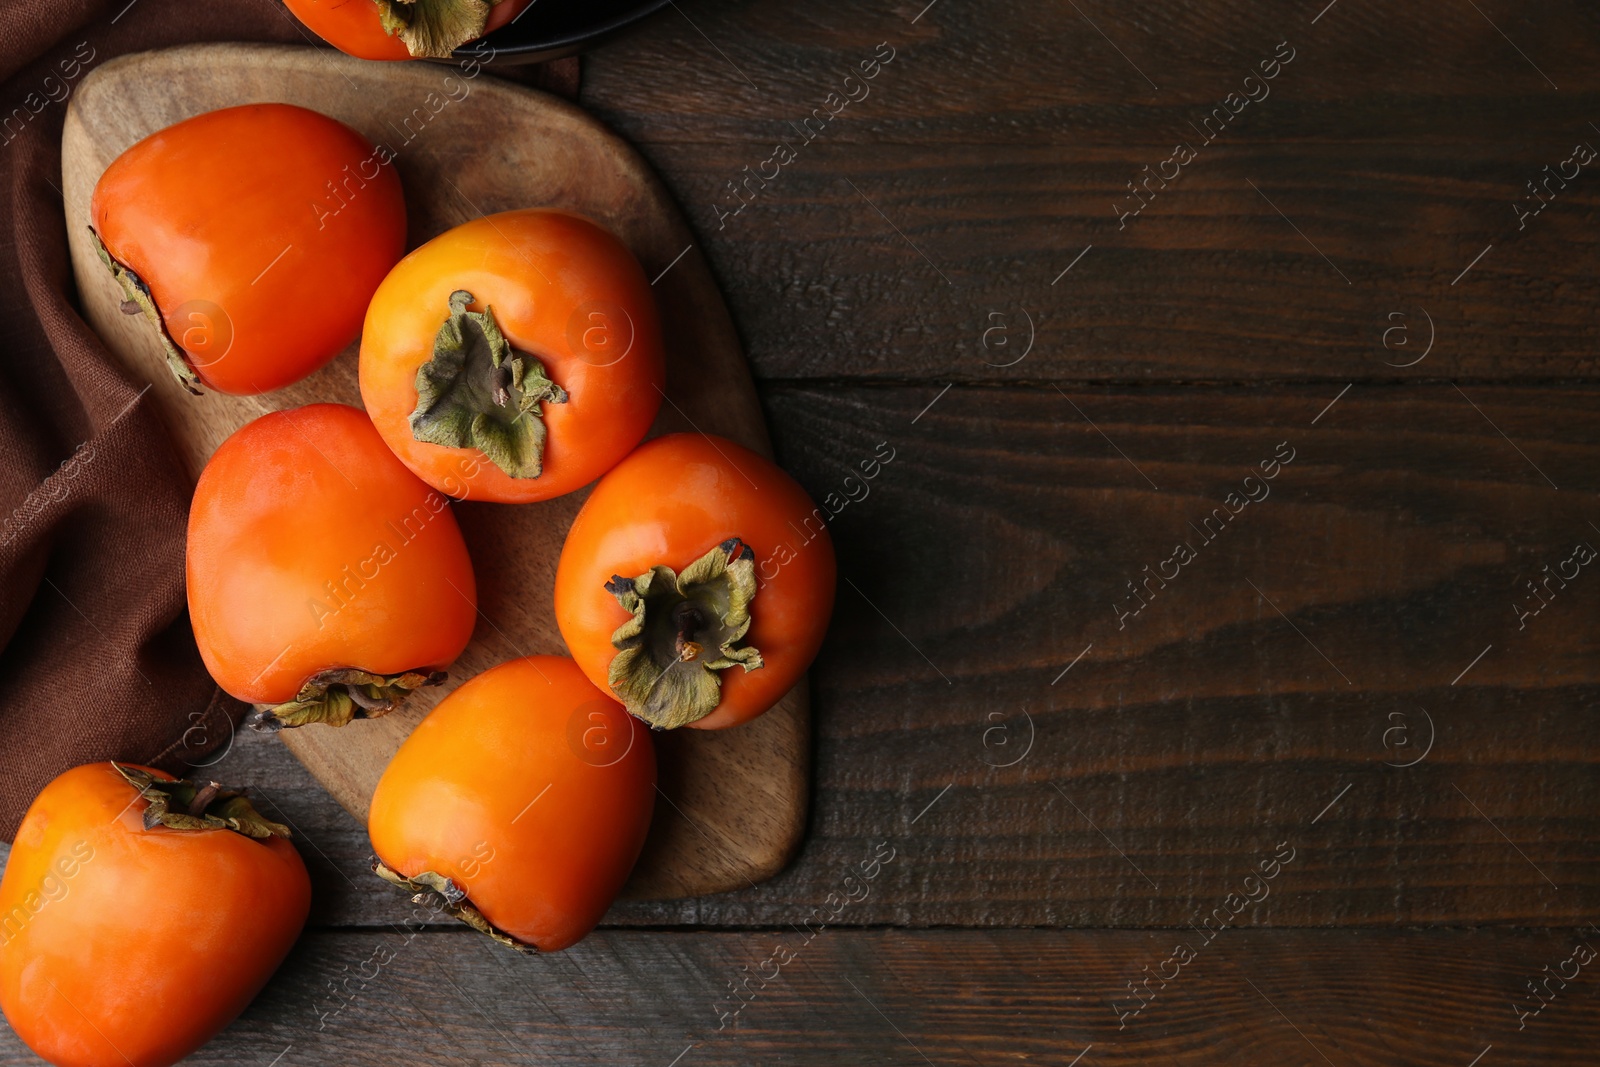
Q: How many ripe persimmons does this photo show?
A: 7